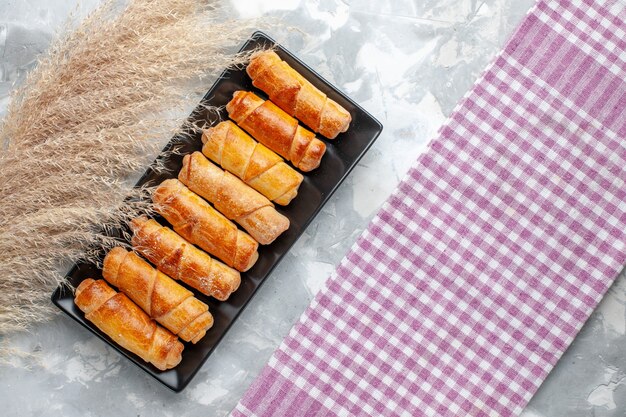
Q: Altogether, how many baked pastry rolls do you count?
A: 8